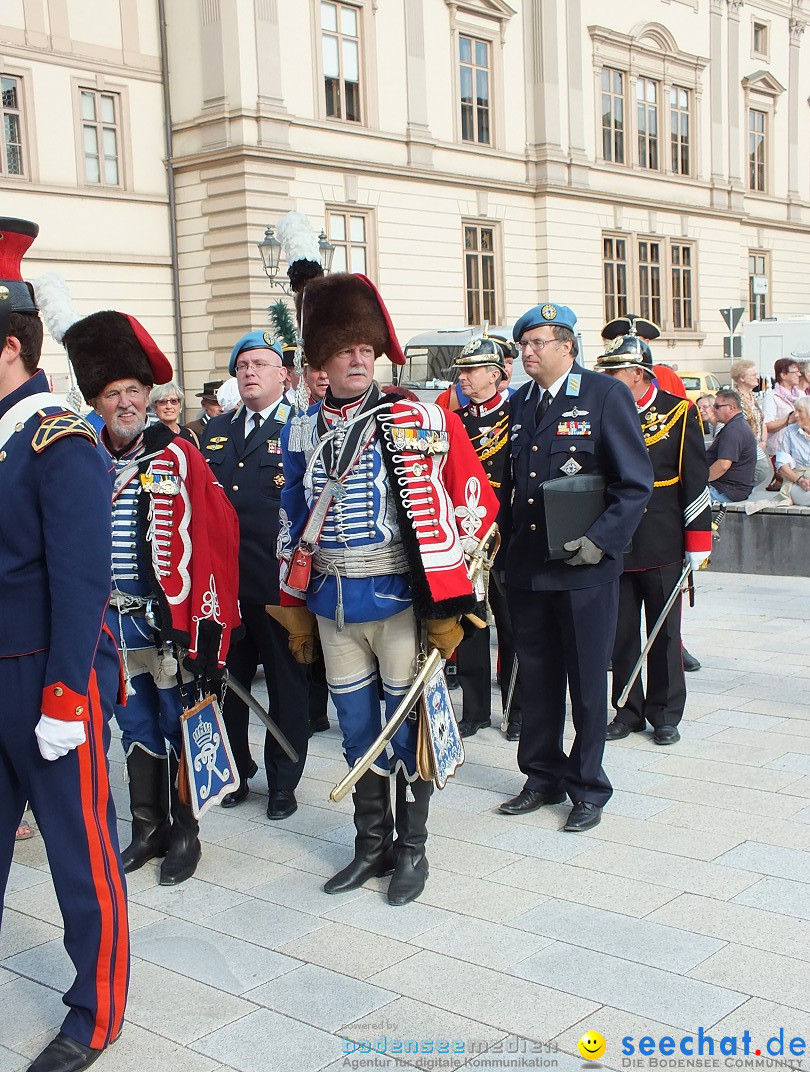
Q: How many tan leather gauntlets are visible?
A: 2